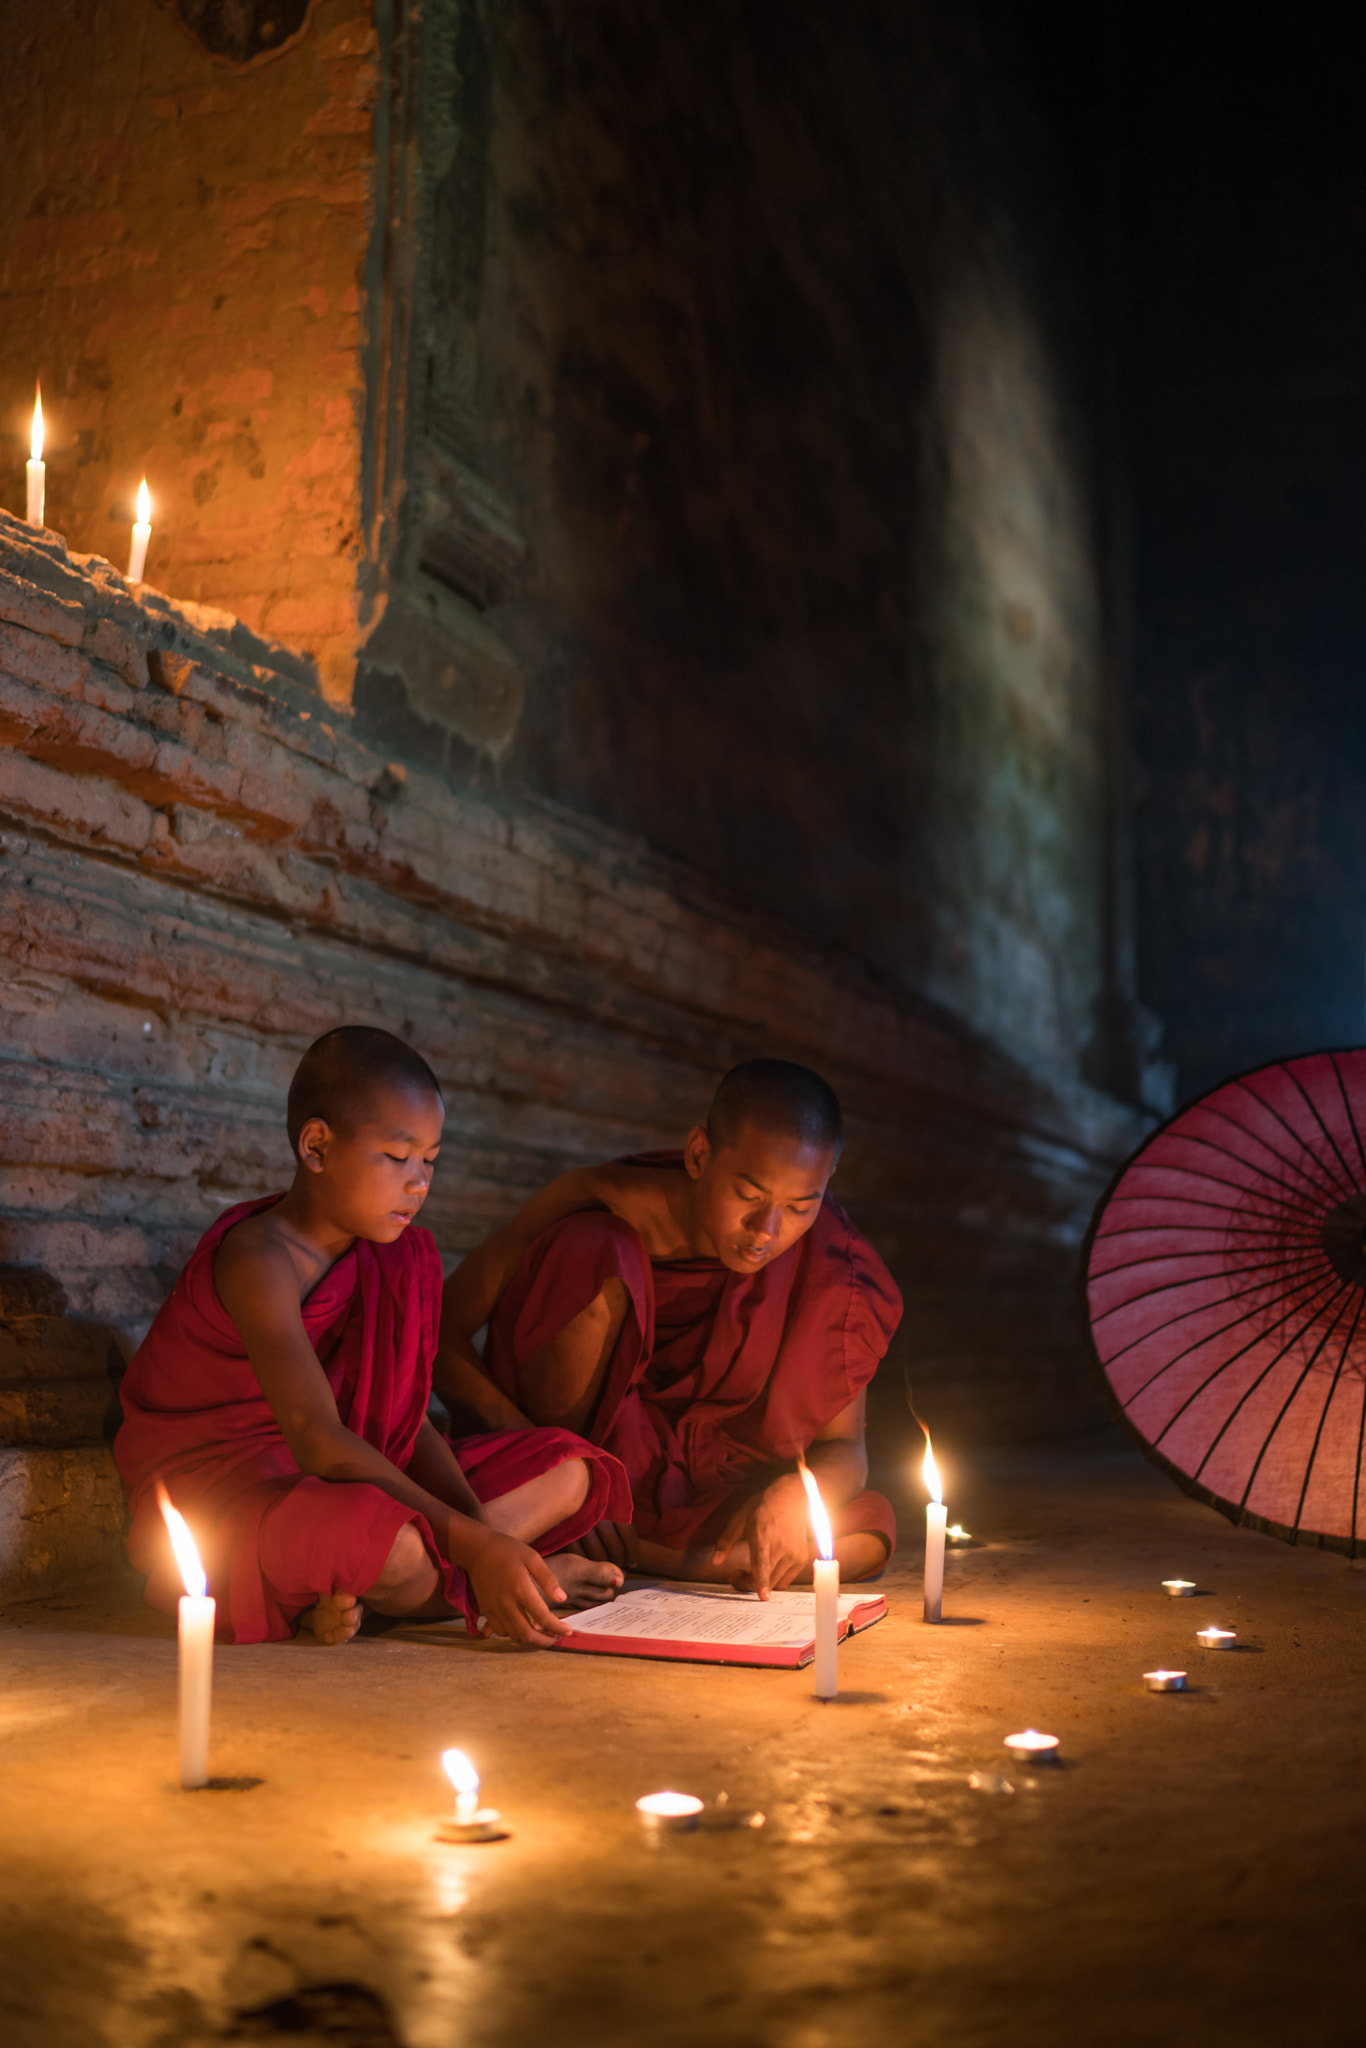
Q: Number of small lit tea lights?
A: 6